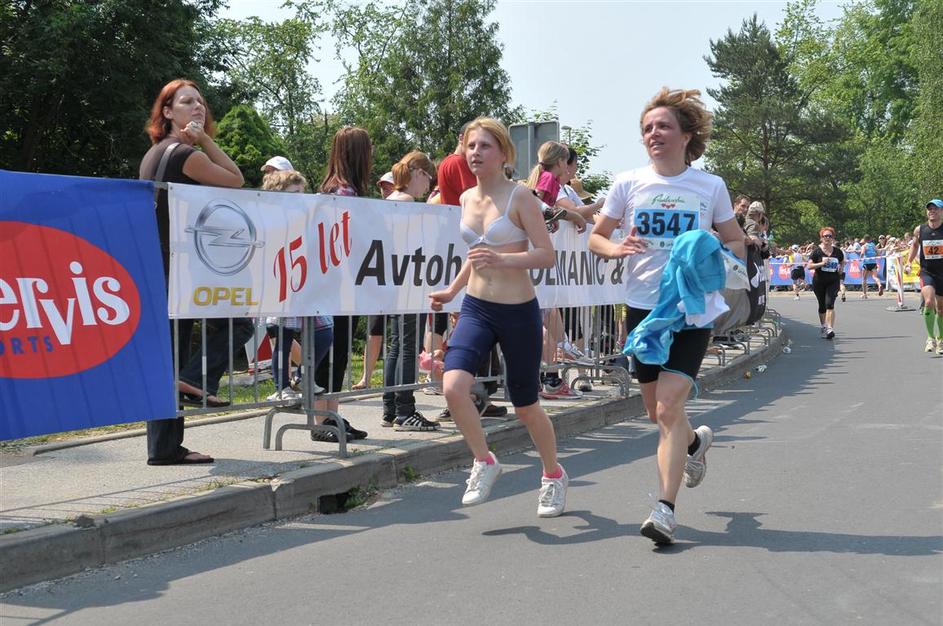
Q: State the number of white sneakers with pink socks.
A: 2